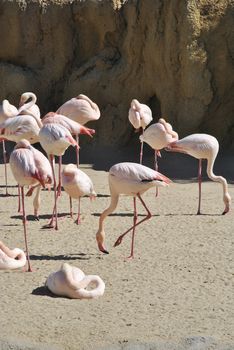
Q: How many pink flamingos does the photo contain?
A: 14